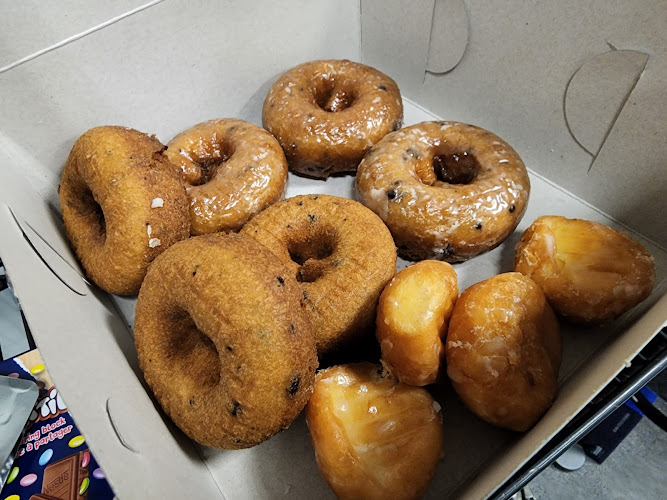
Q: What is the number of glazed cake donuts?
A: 3